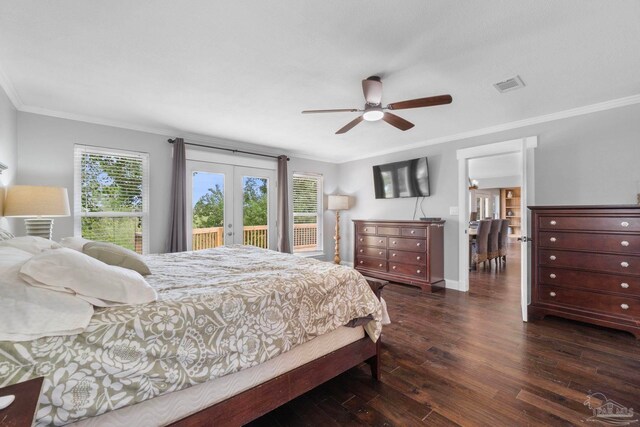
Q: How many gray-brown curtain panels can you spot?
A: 2